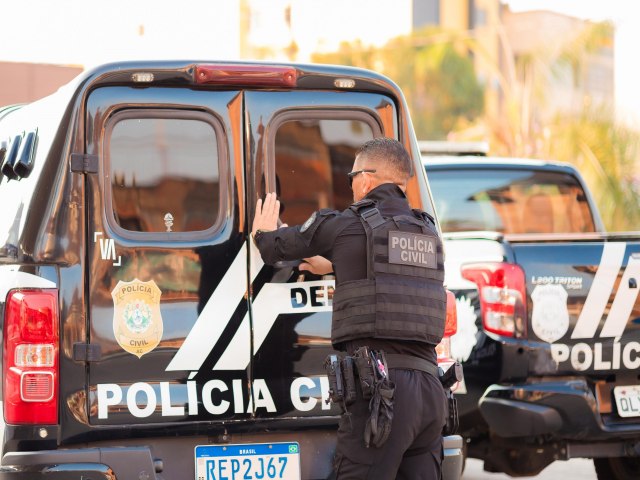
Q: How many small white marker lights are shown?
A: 2